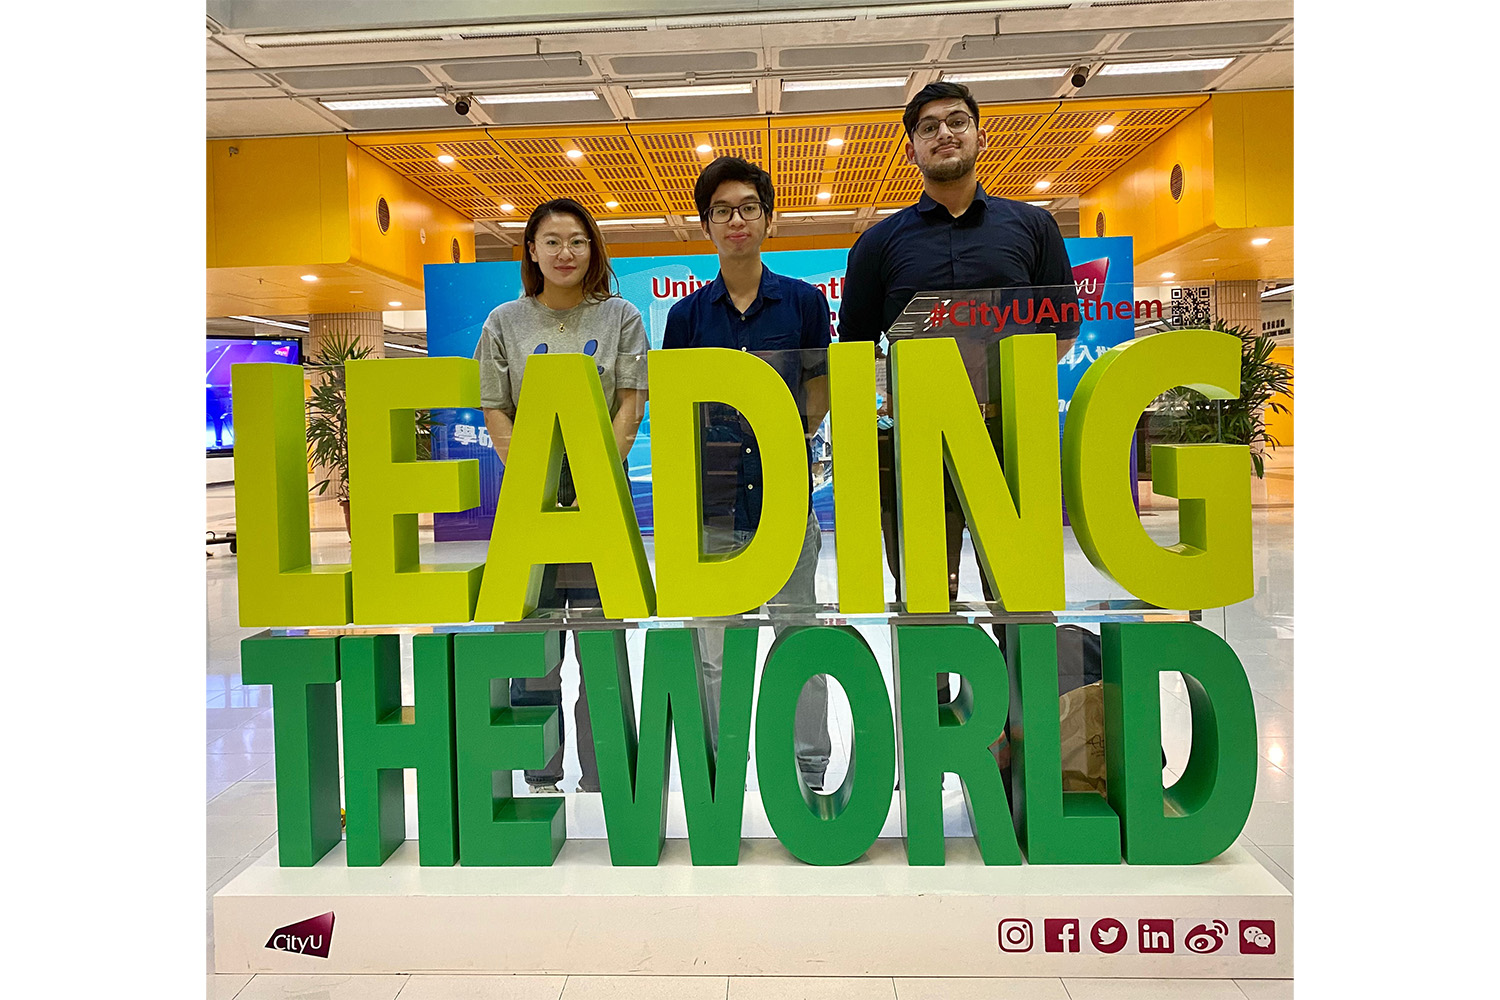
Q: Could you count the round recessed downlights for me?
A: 13